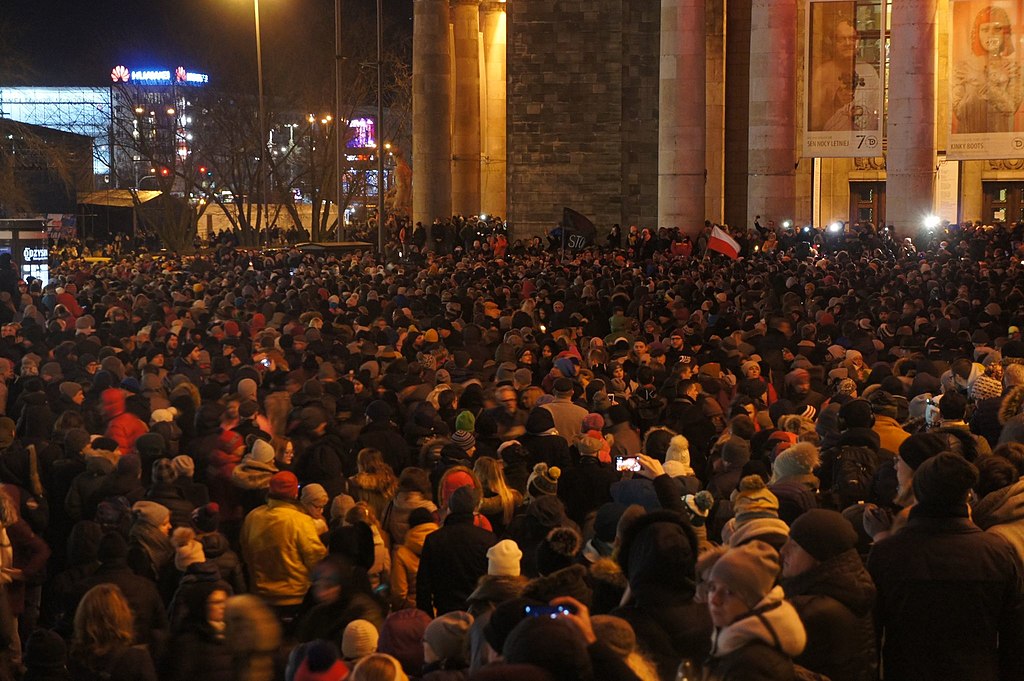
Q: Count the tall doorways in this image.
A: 2